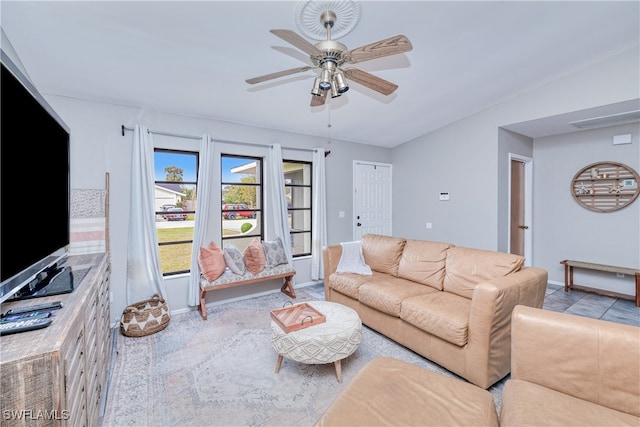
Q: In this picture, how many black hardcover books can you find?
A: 0